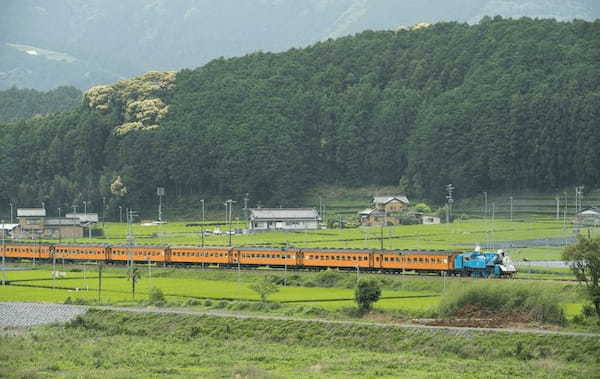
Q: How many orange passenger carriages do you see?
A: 7